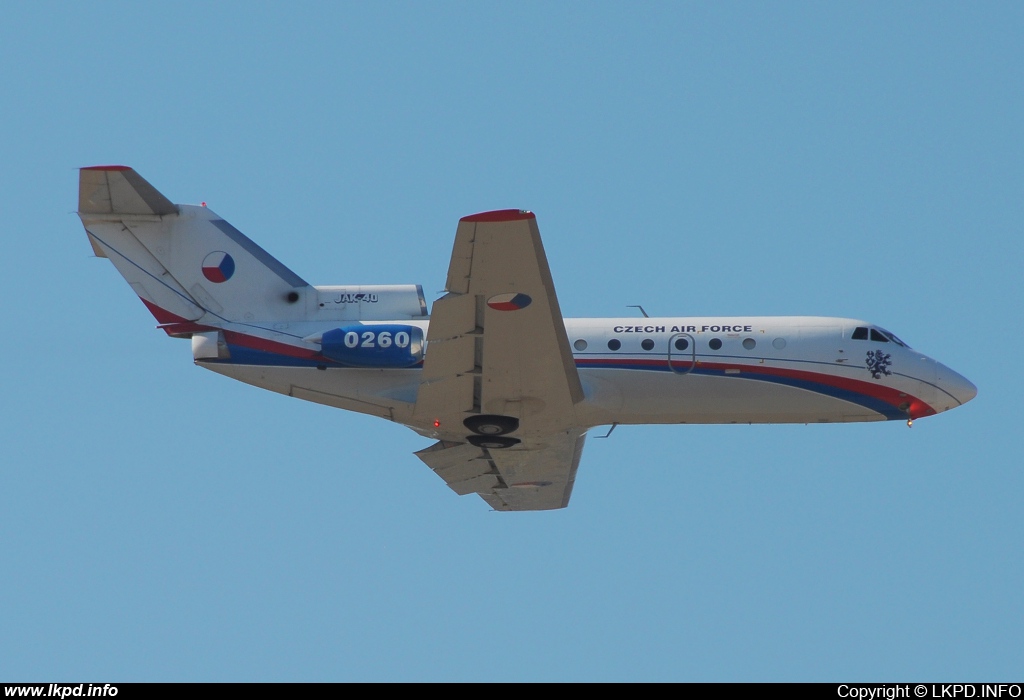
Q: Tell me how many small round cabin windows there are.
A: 7